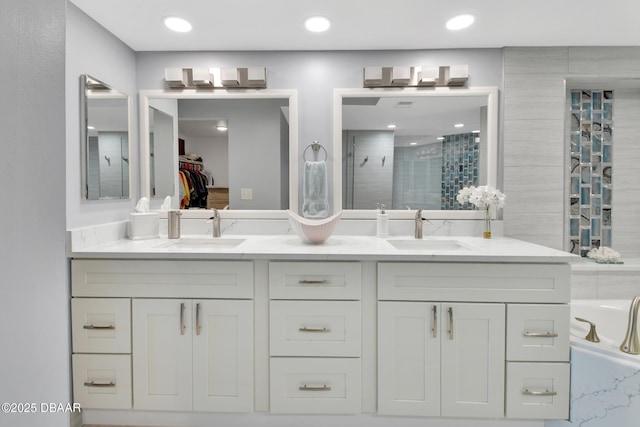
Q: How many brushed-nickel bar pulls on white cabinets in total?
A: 11